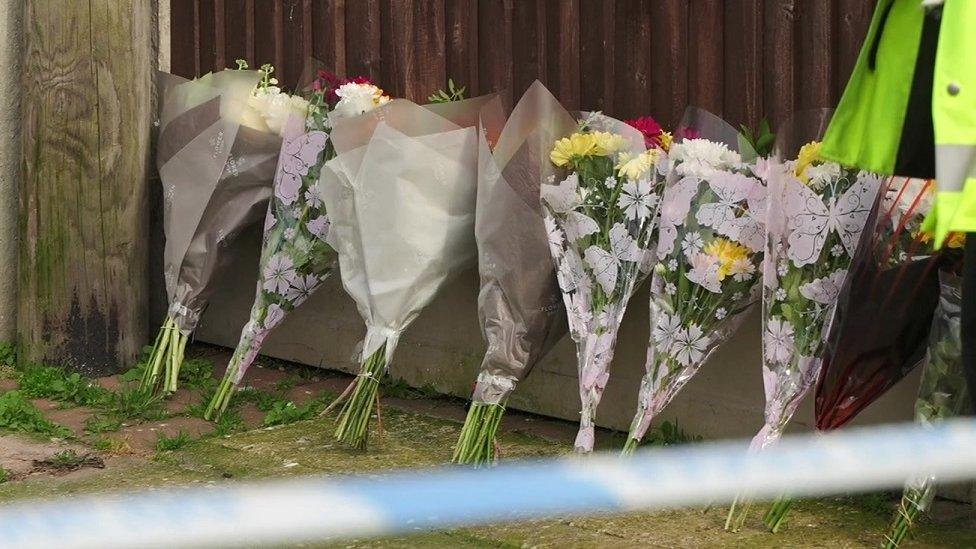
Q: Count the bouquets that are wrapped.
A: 9